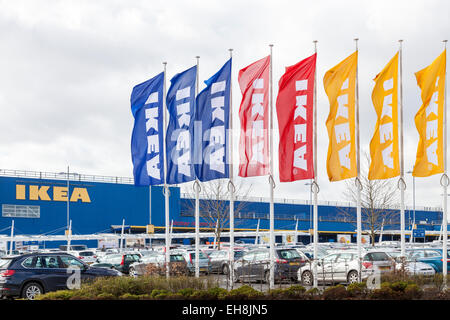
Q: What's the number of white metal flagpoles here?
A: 8